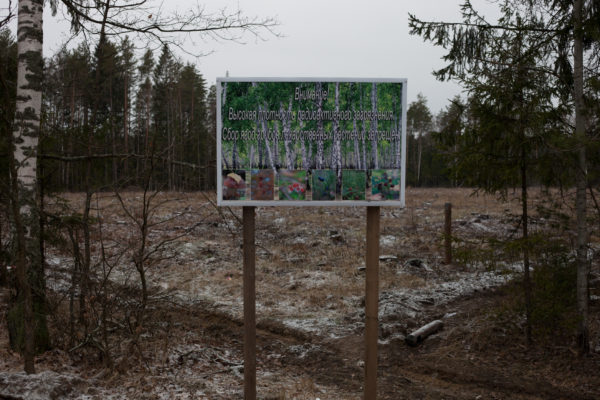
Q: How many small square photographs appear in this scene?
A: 6